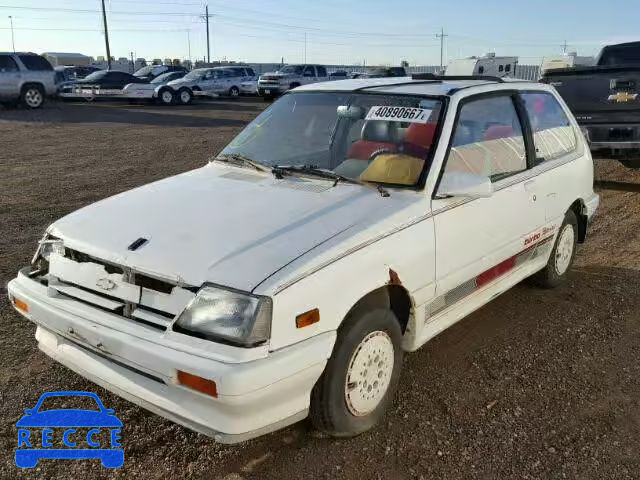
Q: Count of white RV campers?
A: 2